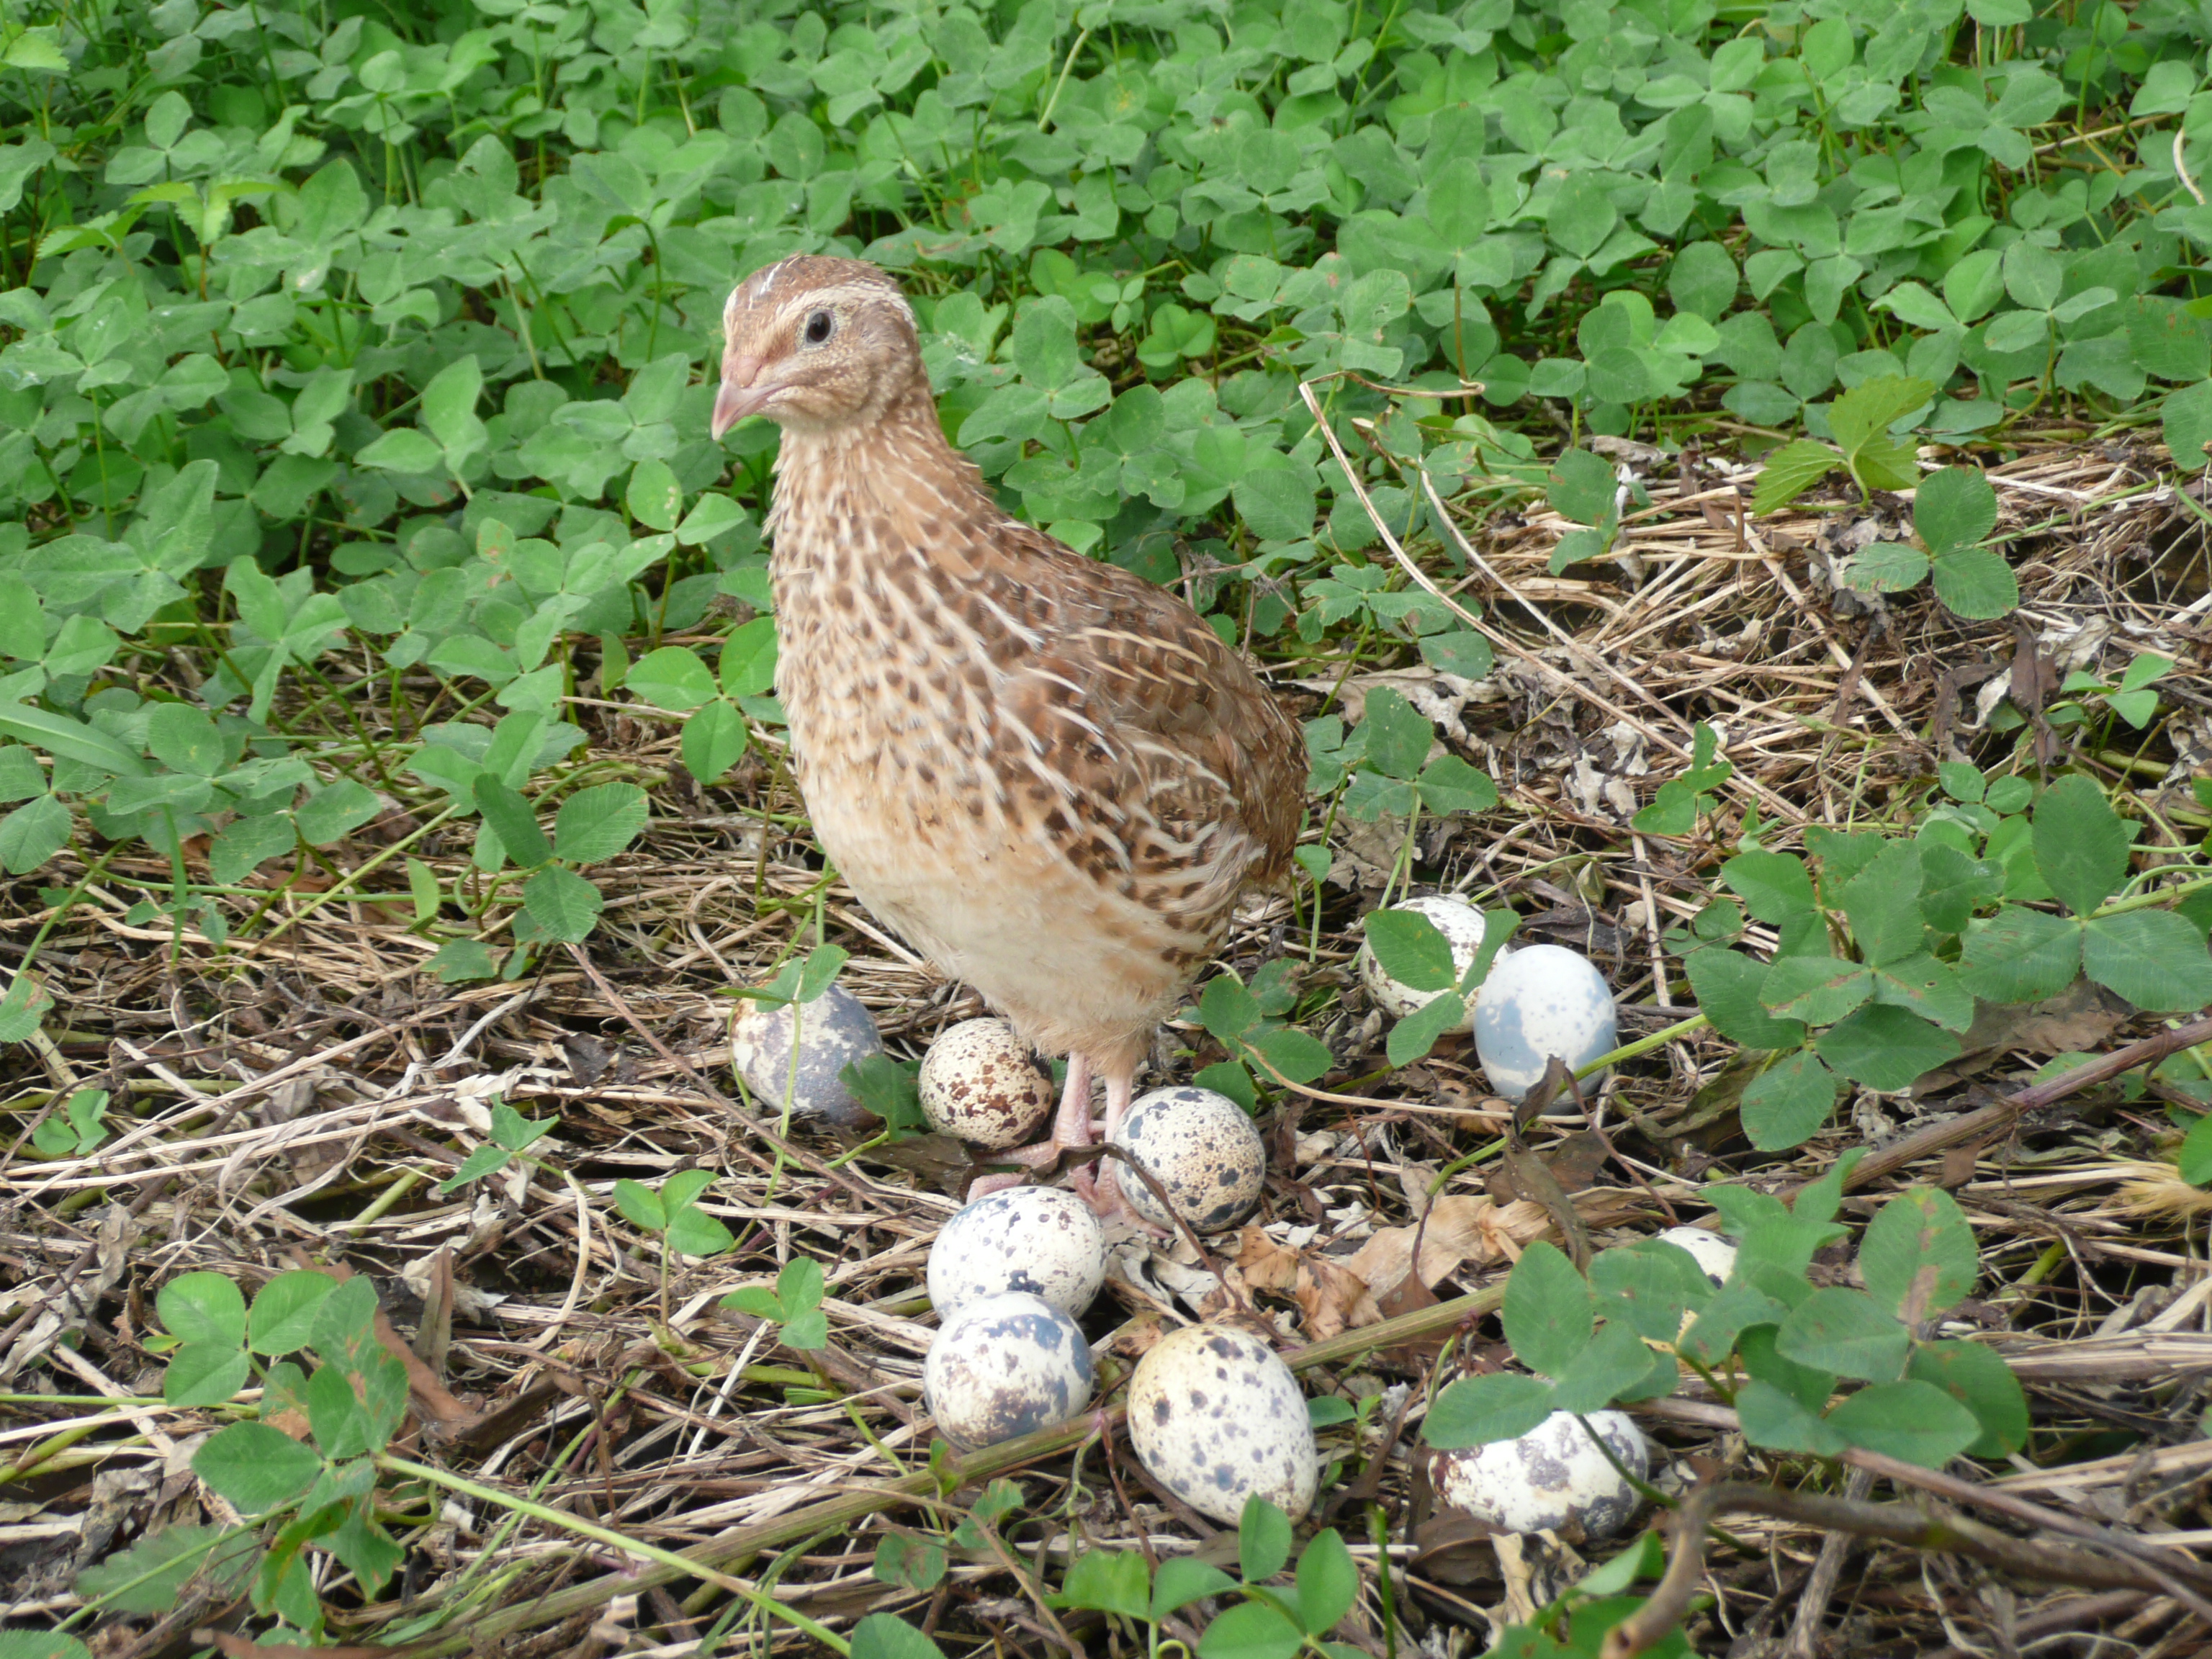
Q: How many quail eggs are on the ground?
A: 10